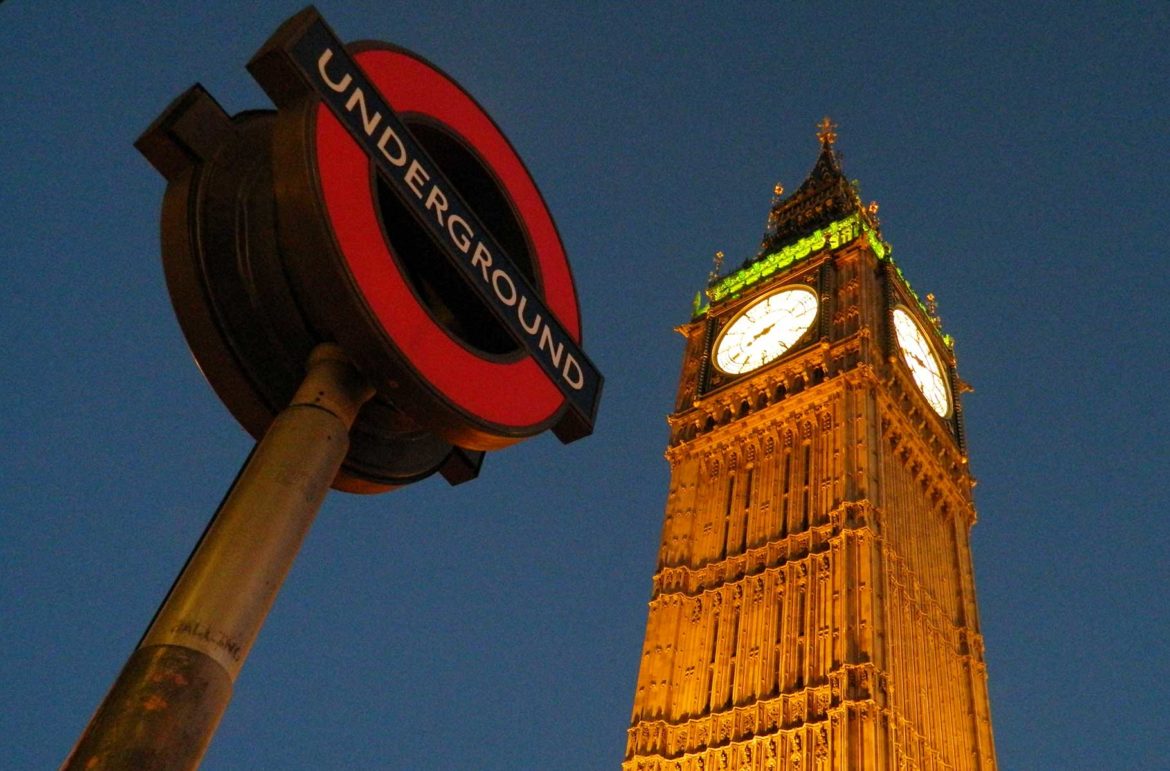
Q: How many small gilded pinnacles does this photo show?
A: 4